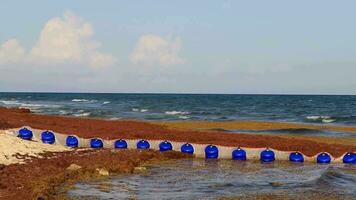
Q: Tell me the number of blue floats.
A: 14